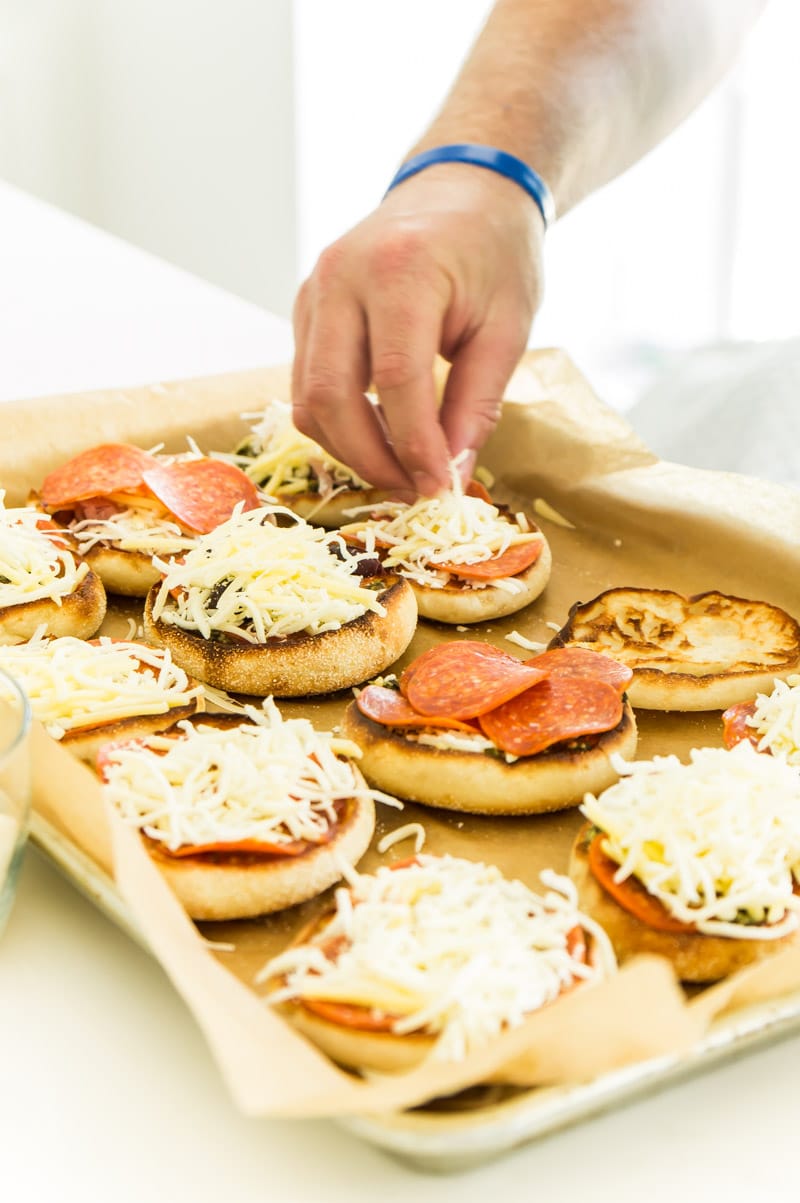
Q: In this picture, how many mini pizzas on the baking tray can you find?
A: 12